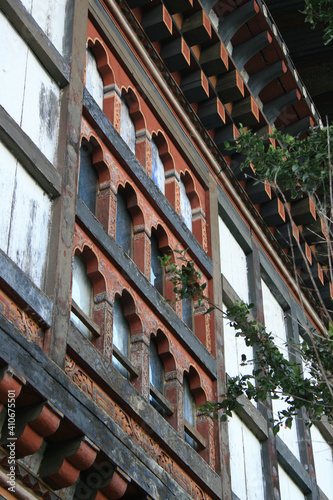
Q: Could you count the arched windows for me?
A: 12